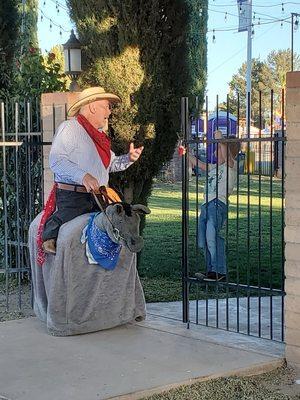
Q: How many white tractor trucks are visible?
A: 0